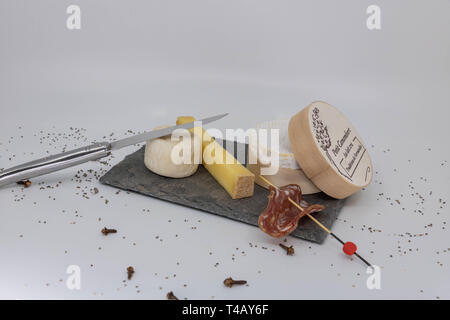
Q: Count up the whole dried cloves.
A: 6